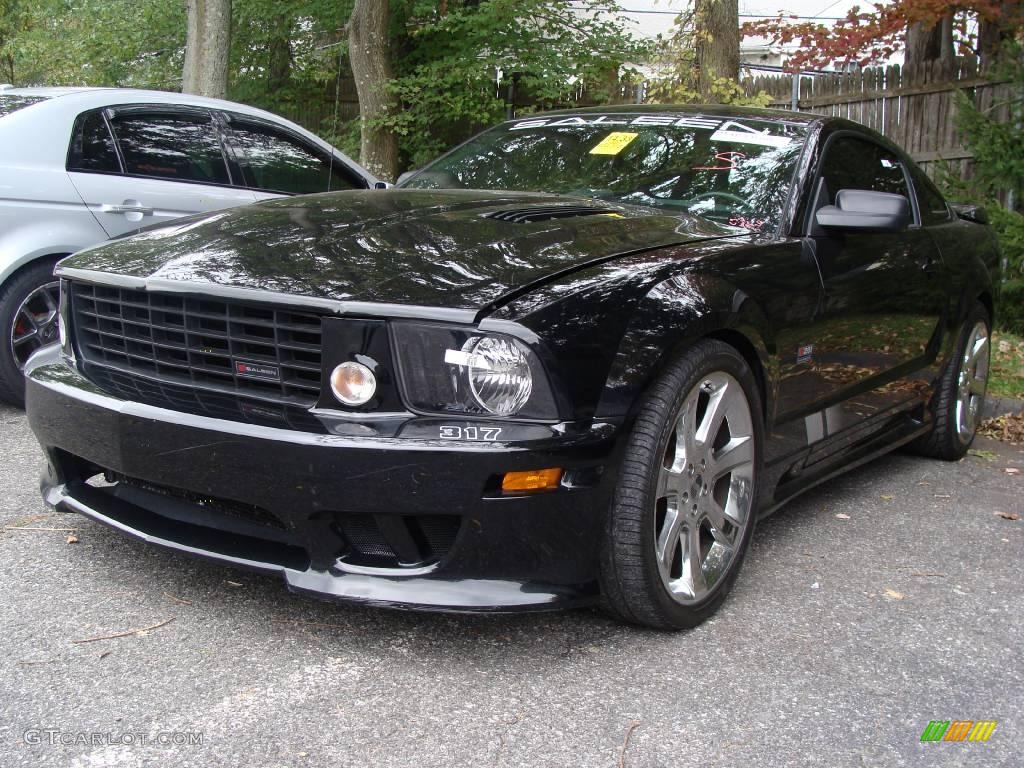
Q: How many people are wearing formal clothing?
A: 0